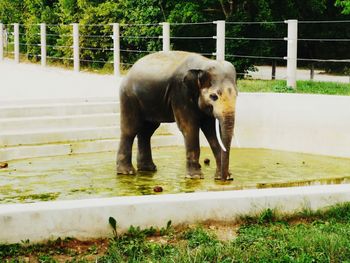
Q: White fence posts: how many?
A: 8